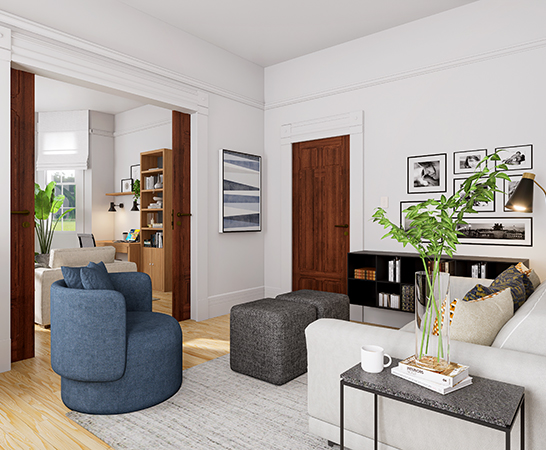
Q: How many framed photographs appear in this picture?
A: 7